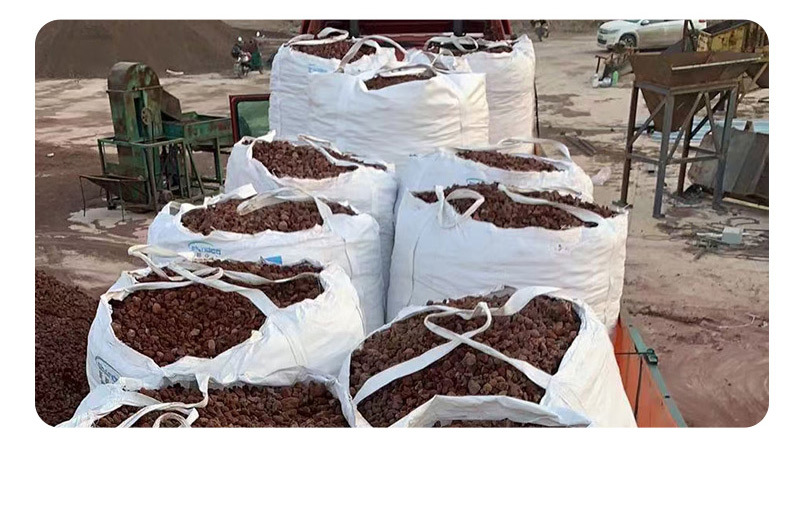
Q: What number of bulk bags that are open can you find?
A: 11